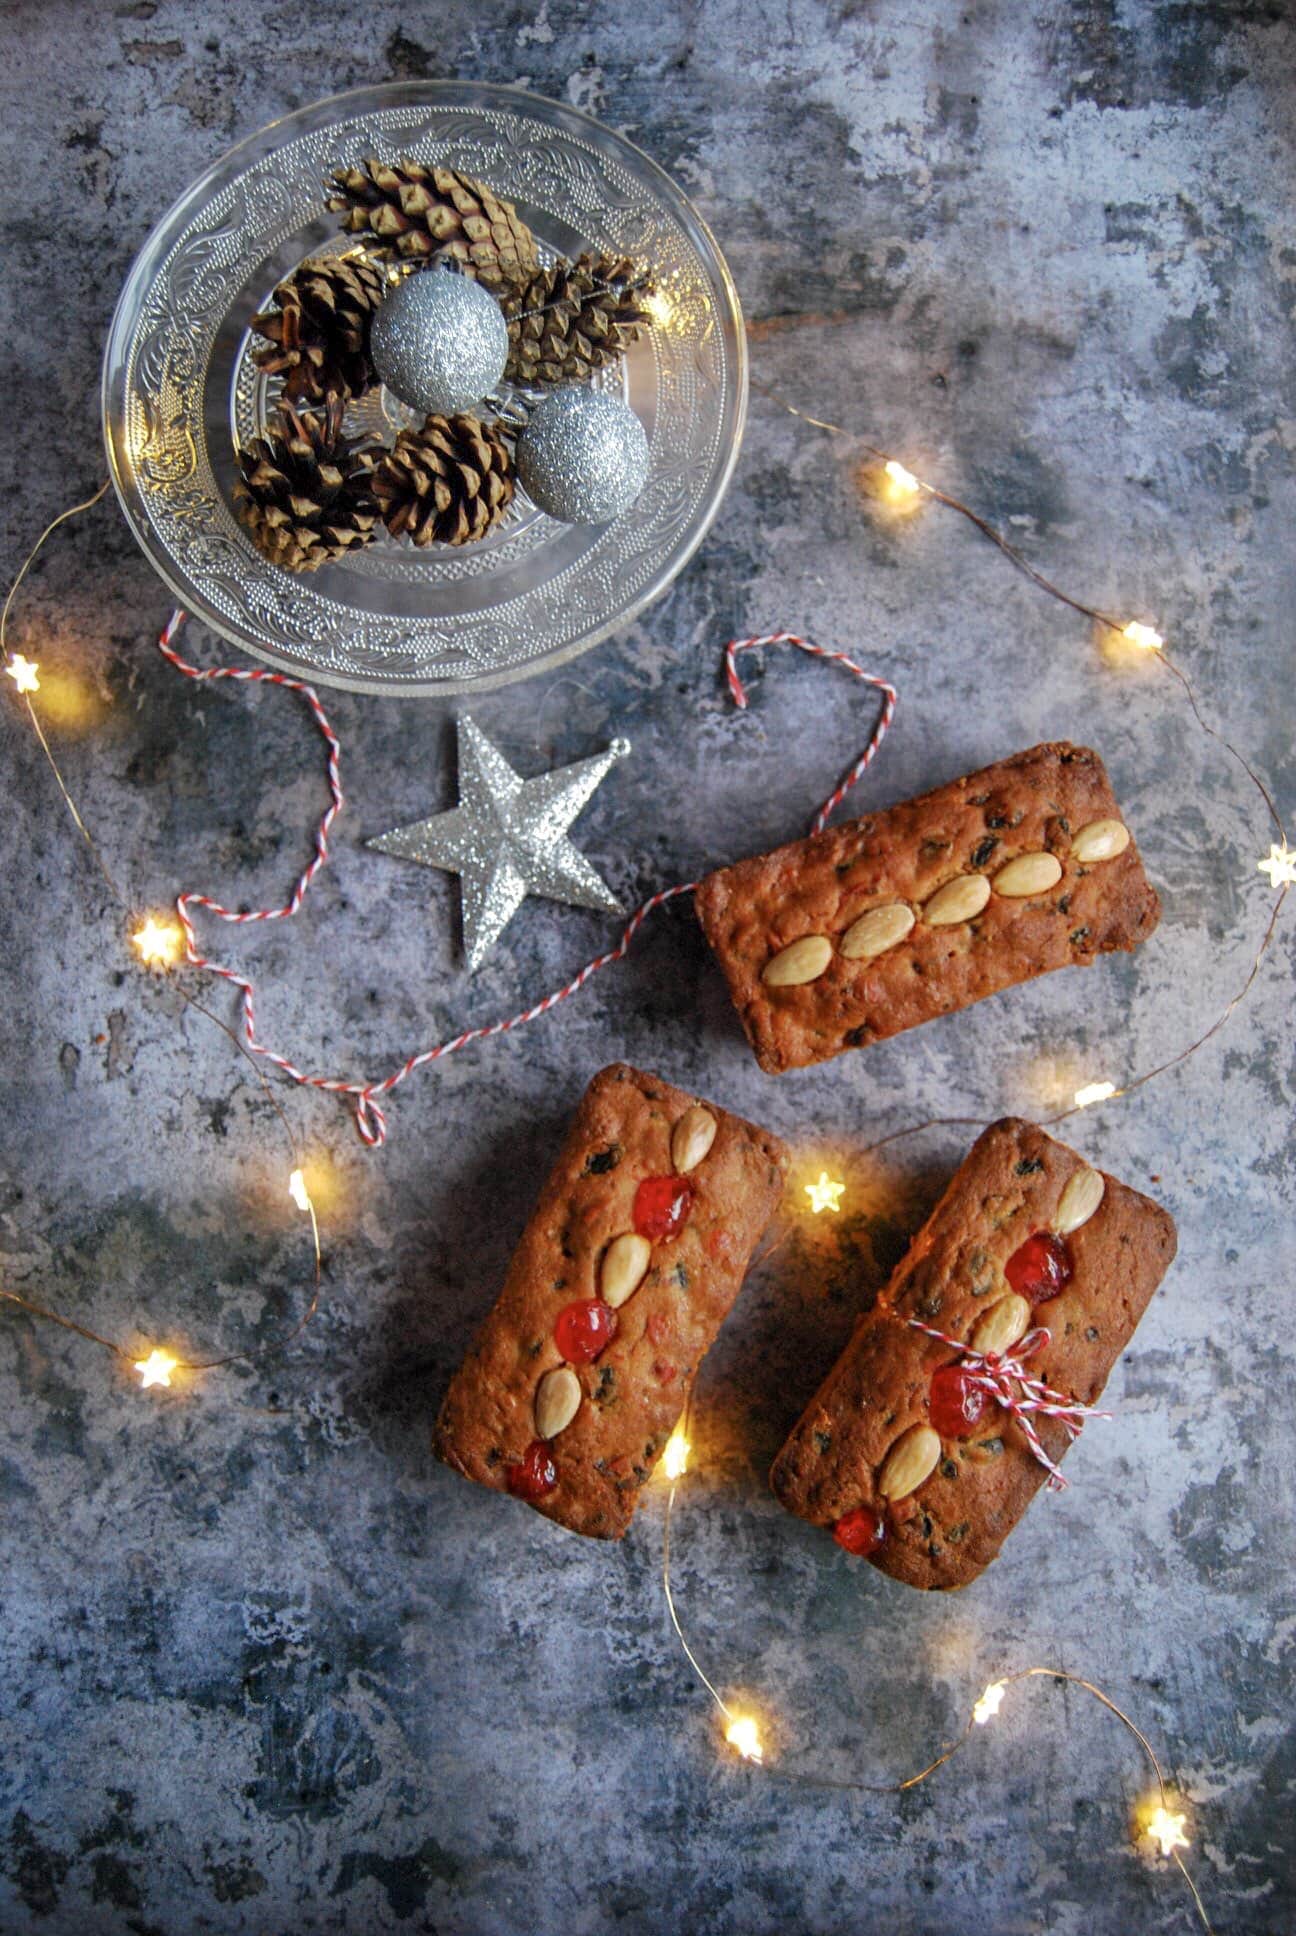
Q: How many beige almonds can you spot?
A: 11